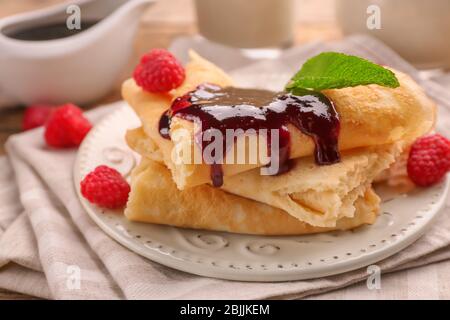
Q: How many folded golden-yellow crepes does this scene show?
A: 3